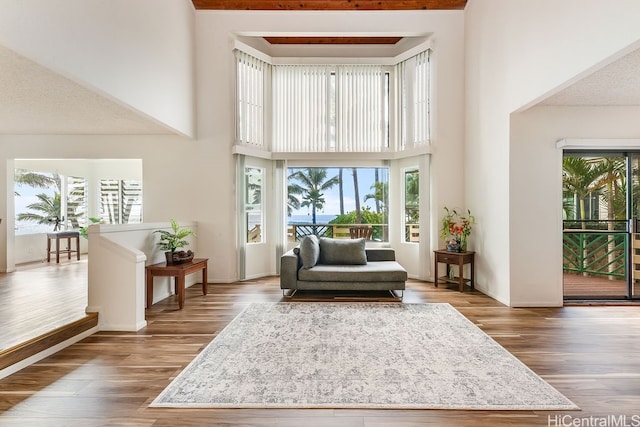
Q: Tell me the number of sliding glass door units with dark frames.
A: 1